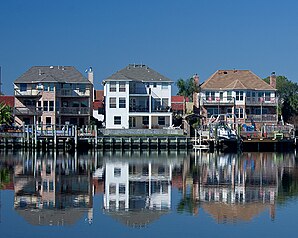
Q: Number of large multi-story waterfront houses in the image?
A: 3